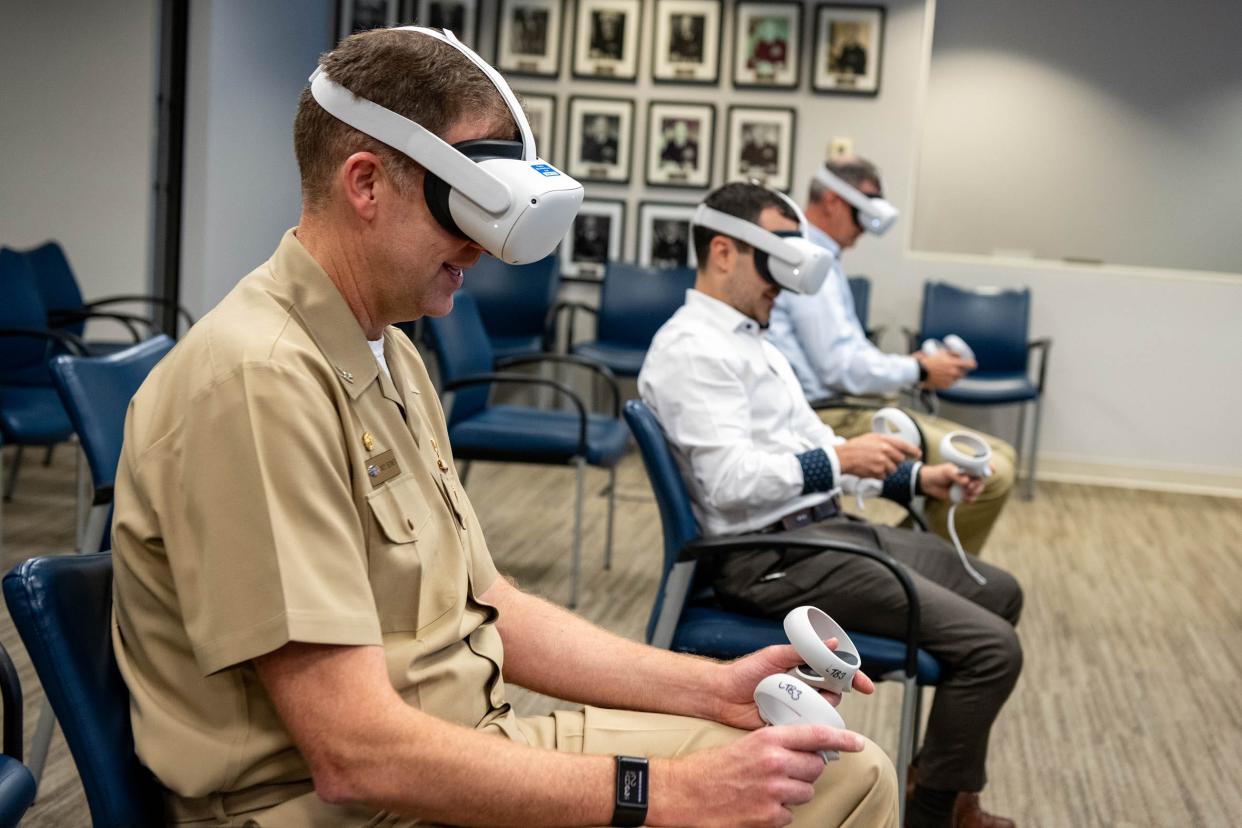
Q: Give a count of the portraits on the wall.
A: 13